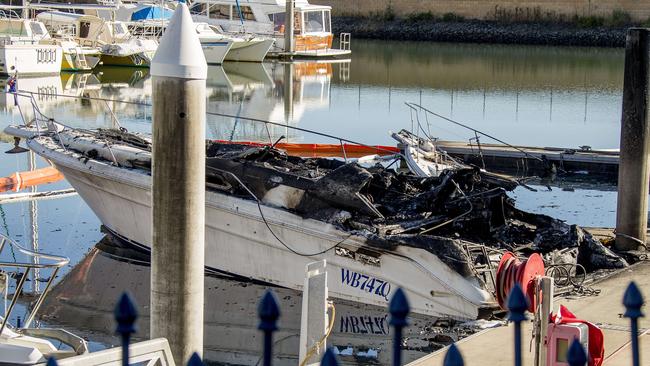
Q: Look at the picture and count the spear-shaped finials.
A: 10